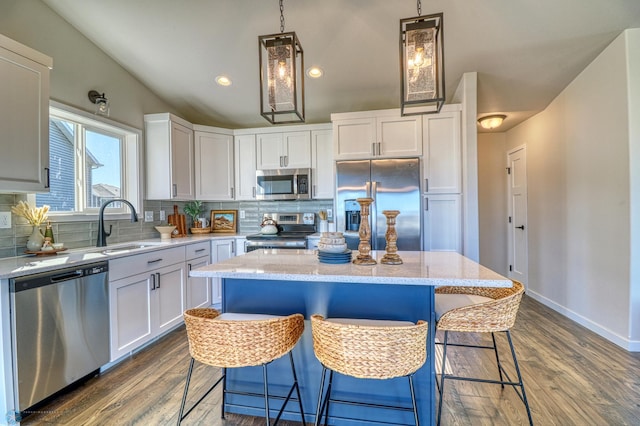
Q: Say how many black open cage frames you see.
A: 2